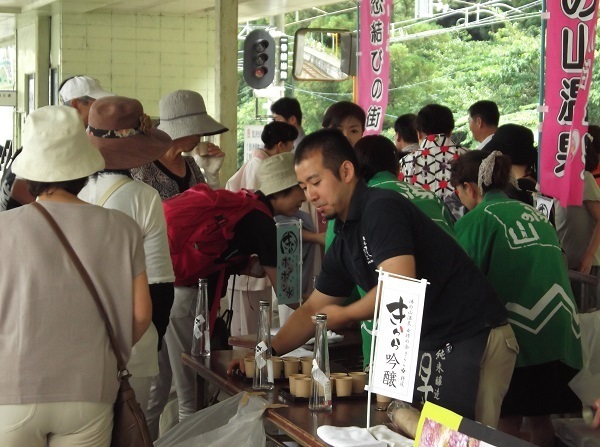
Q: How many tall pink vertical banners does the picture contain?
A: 2